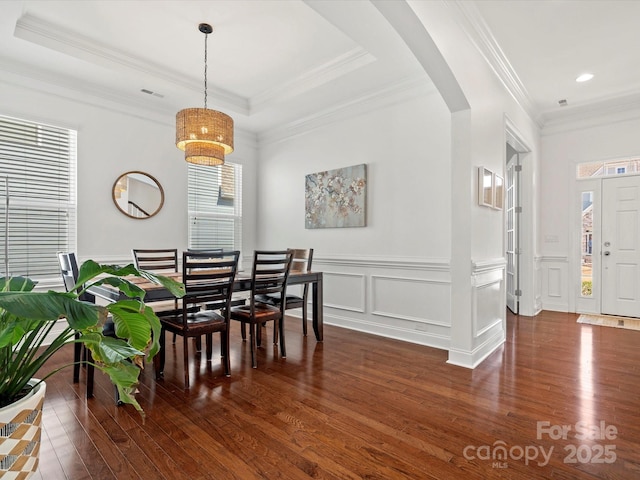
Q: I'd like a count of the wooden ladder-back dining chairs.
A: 6